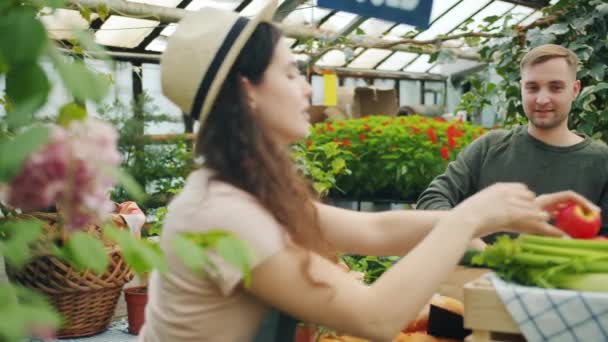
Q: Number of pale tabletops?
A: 1